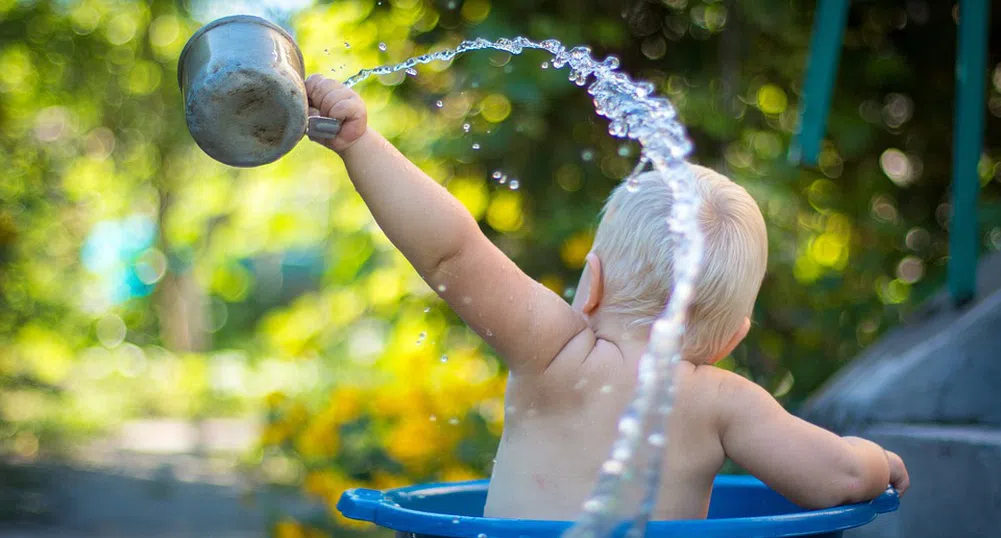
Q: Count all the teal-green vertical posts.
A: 2